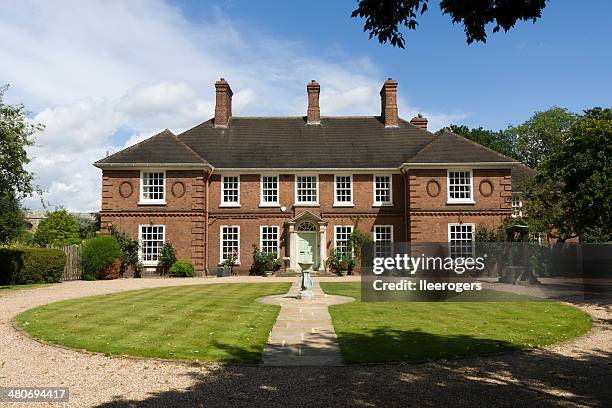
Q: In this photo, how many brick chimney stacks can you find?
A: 4